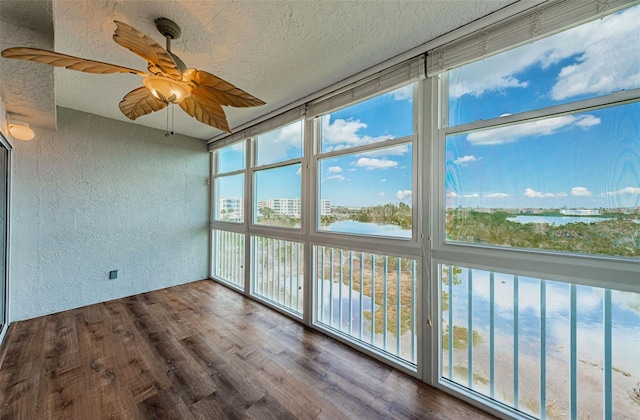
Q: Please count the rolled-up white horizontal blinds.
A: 4